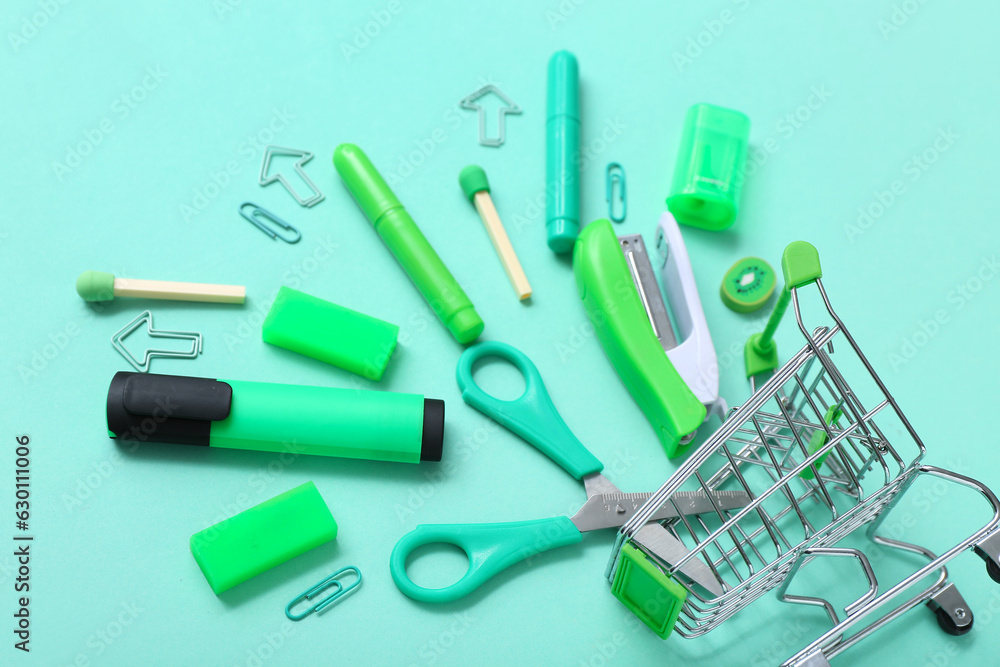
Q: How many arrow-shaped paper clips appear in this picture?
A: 3